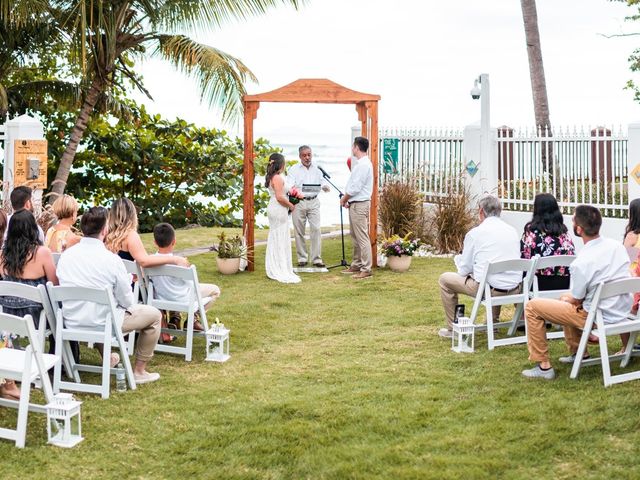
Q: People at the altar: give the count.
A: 3